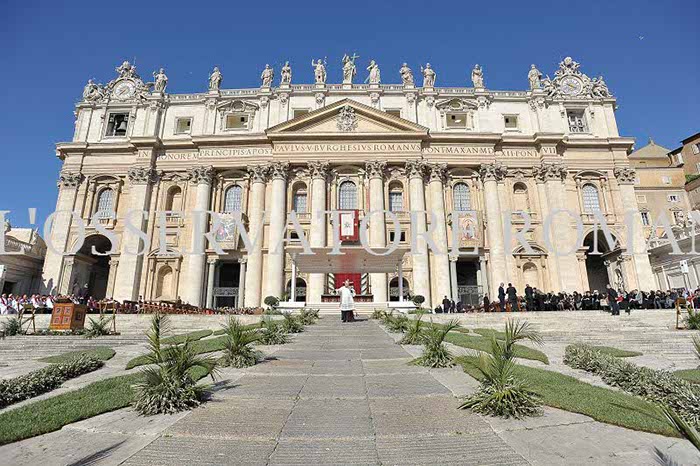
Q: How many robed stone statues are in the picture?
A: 11